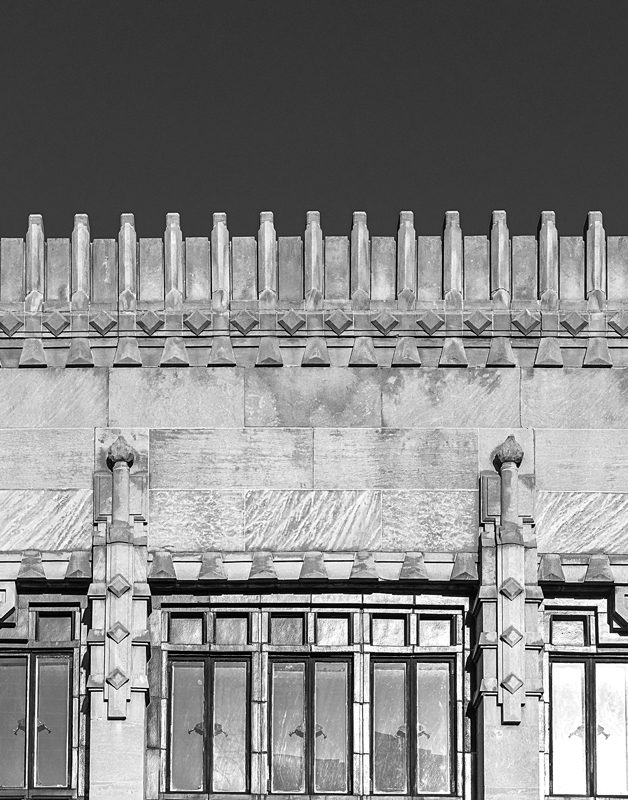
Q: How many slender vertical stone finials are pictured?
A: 13